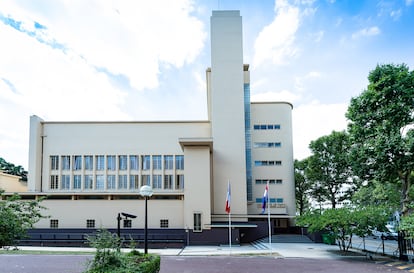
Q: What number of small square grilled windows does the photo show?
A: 4